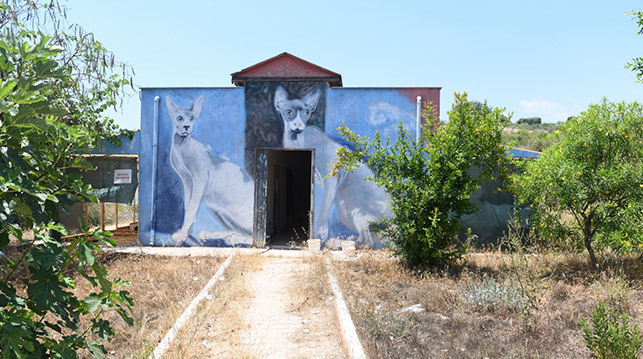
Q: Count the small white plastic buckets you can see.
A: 2